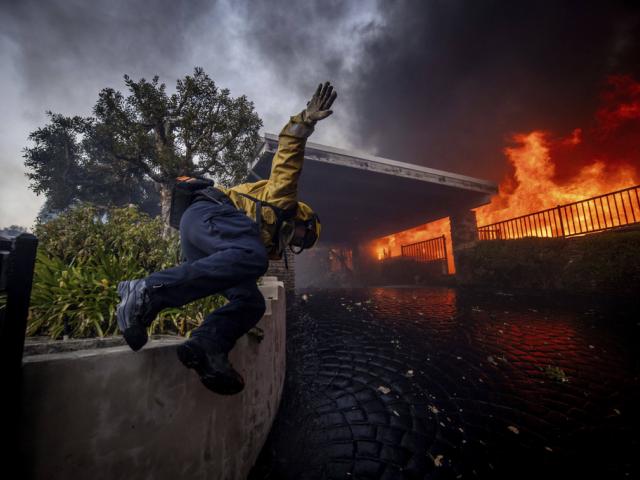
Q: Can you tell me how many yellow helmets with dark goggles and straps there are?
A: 1